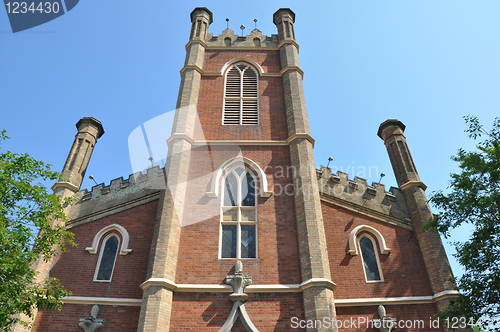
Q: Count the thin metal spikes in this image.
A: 7